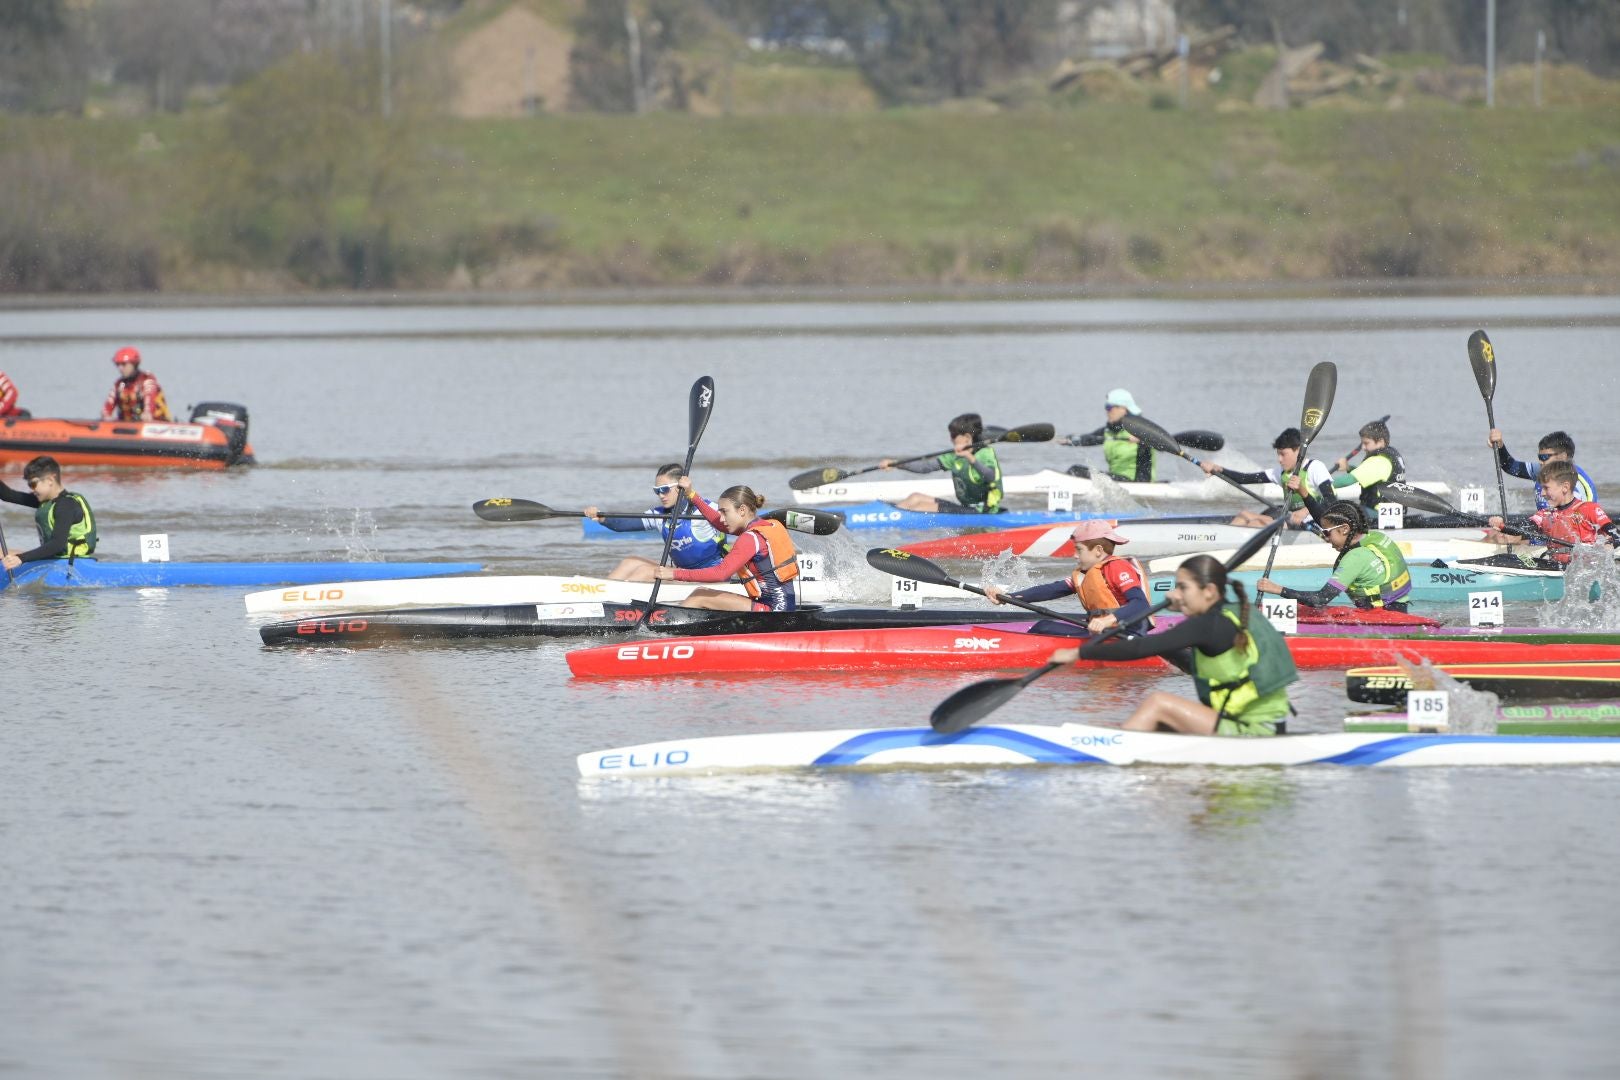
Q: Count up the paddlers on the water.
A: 12